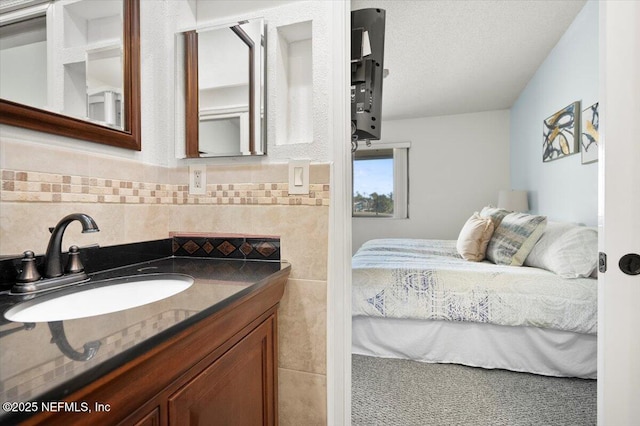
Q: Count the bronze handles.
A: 2